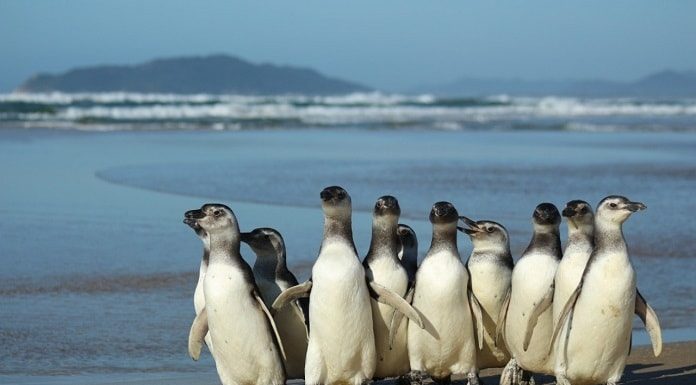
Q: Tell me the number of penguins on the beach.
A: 11